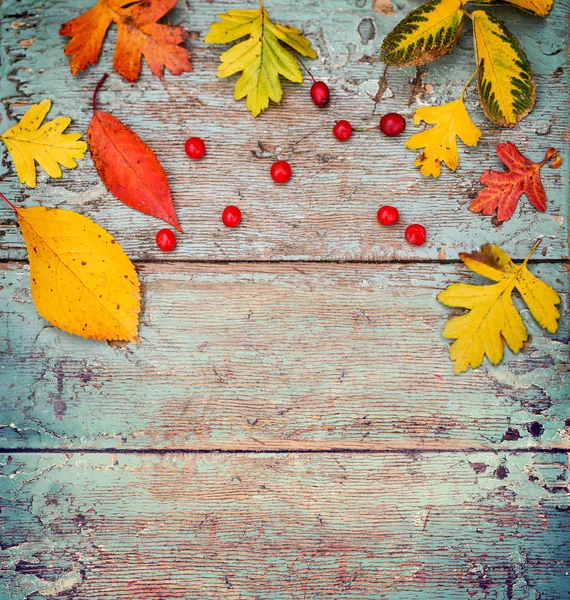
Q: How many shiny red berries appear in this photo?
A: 9